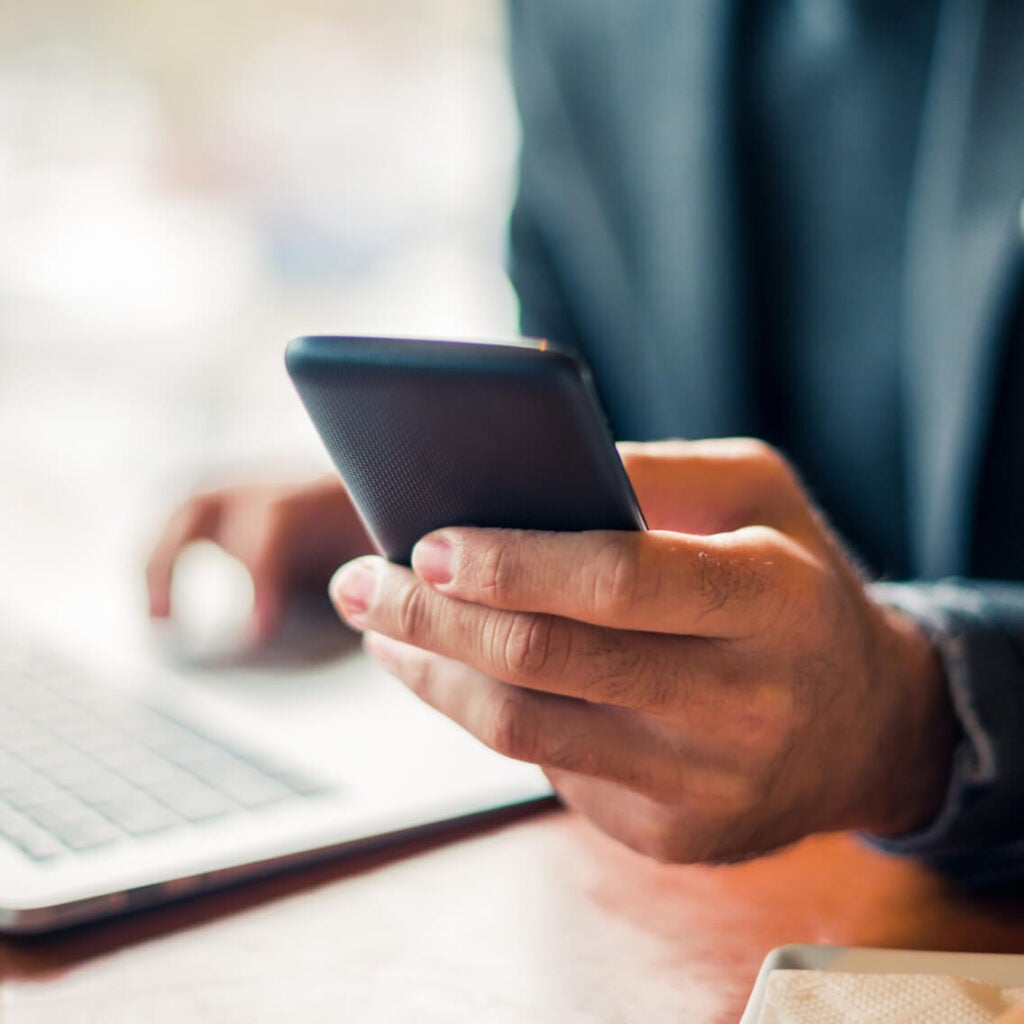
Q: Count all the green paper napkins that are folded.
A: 0